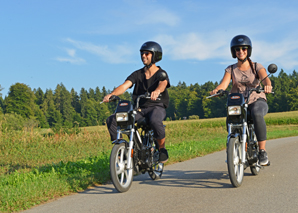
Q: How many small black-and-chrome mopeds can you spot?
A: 2